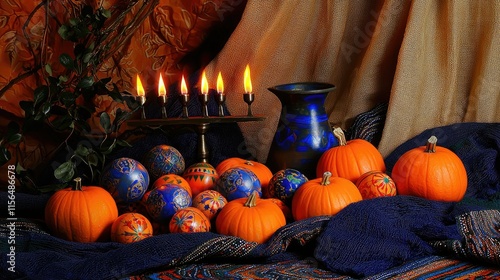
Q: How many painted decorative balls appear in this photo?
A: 11